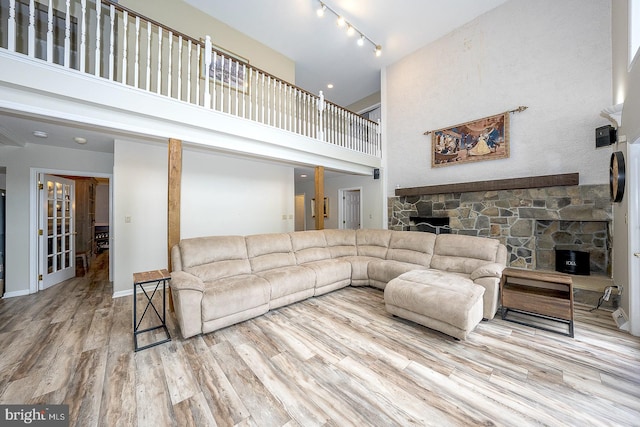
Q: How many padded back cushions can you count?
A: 7